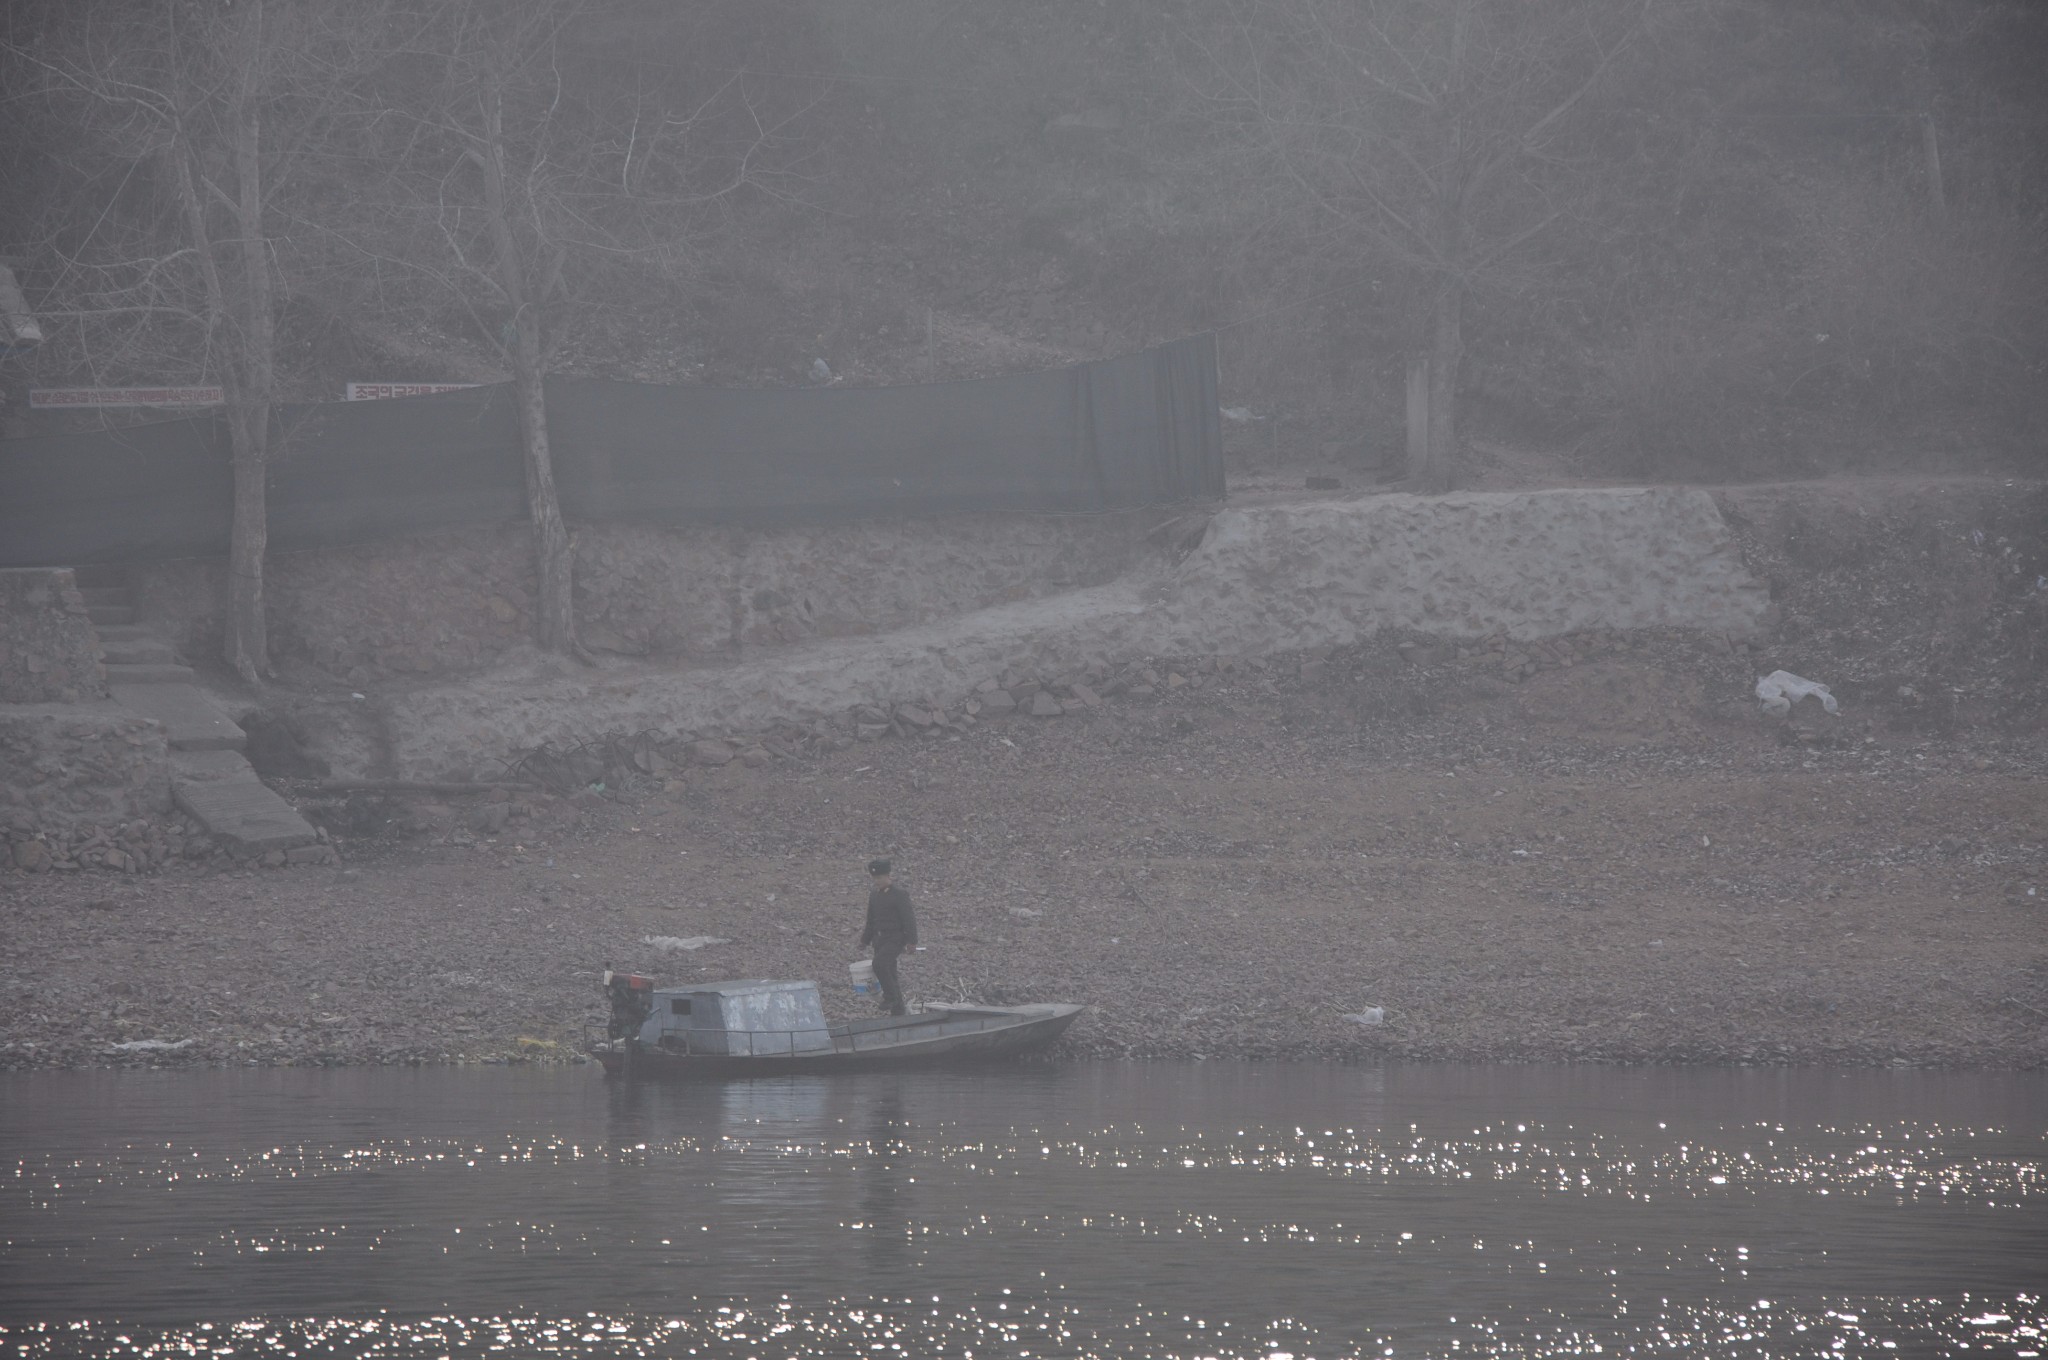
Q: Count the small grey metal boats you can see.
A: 1